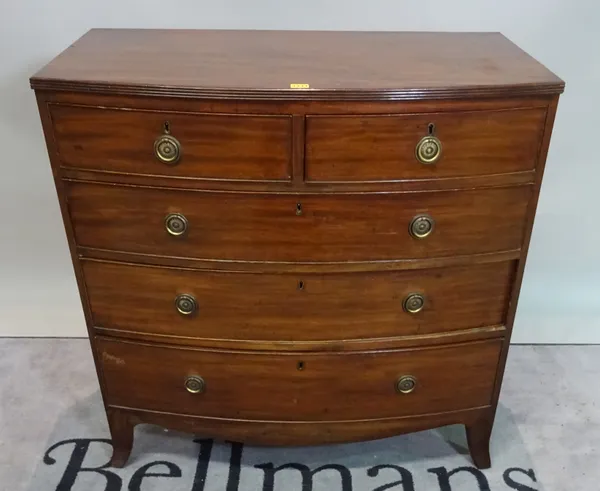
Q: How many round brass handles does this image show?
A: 8